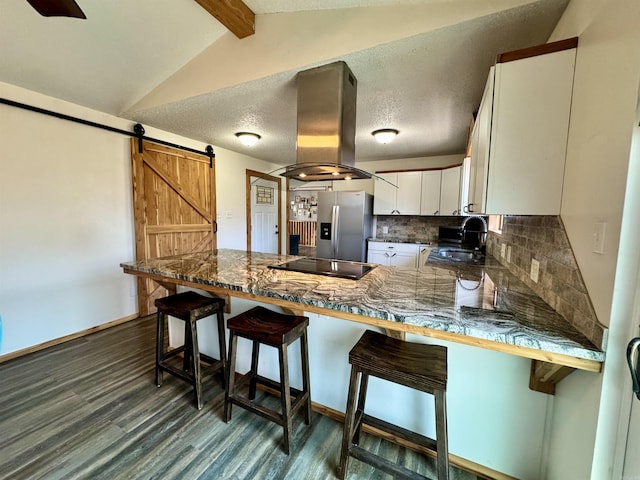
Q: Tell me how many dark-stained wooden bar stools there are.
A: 3